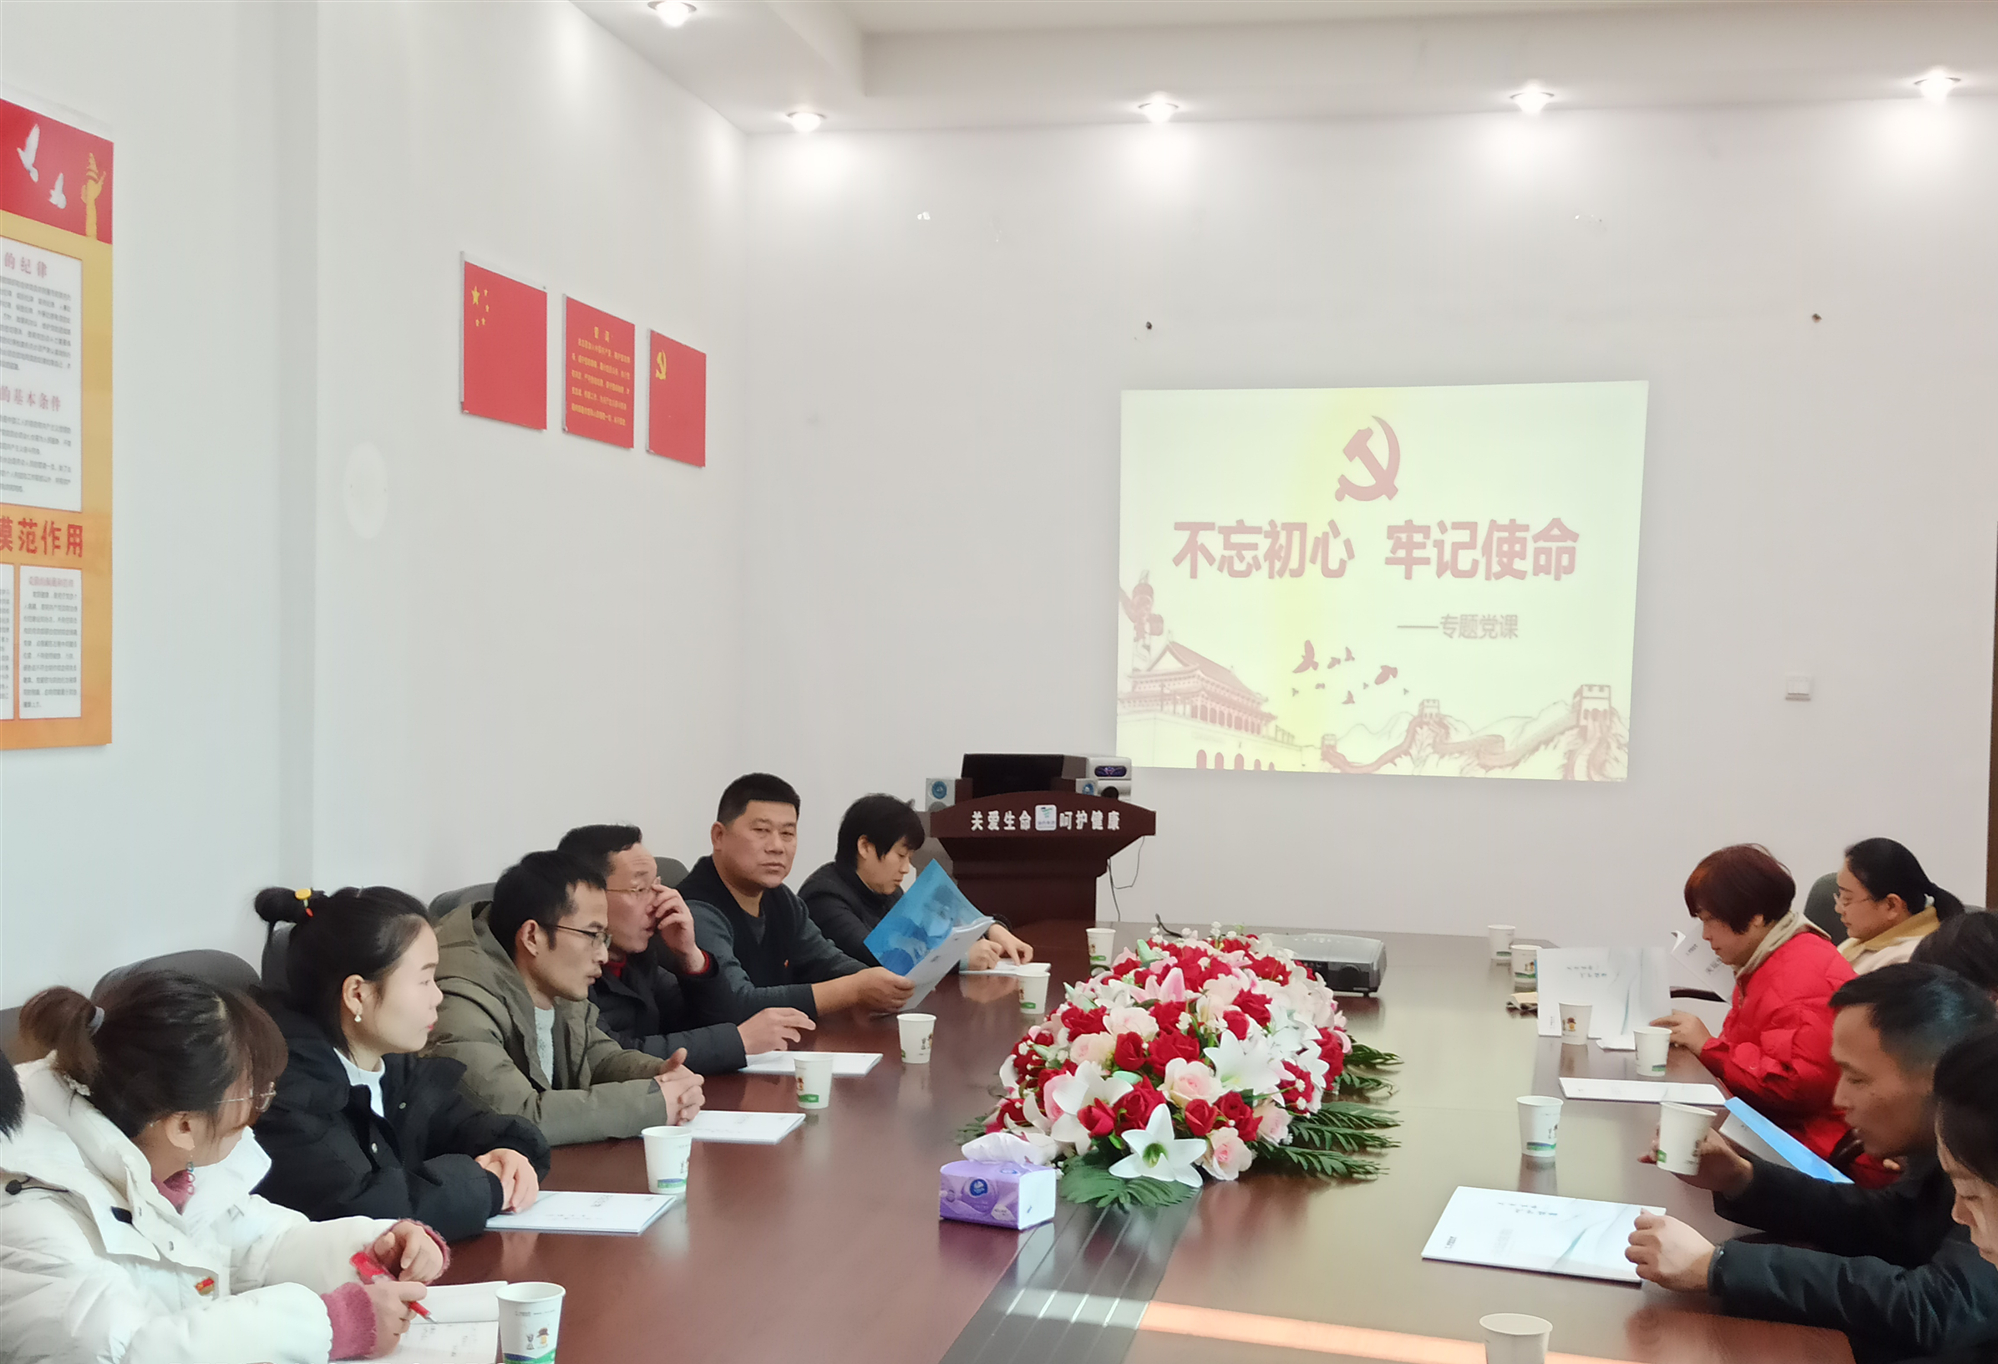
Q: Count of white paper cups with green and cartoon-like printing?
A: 13